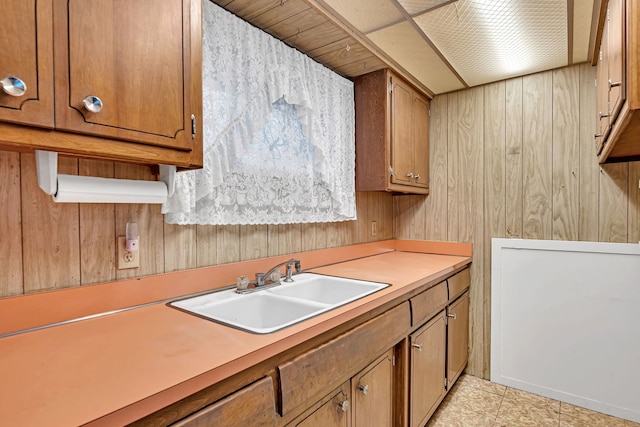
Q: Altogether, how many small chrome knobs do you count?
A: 11